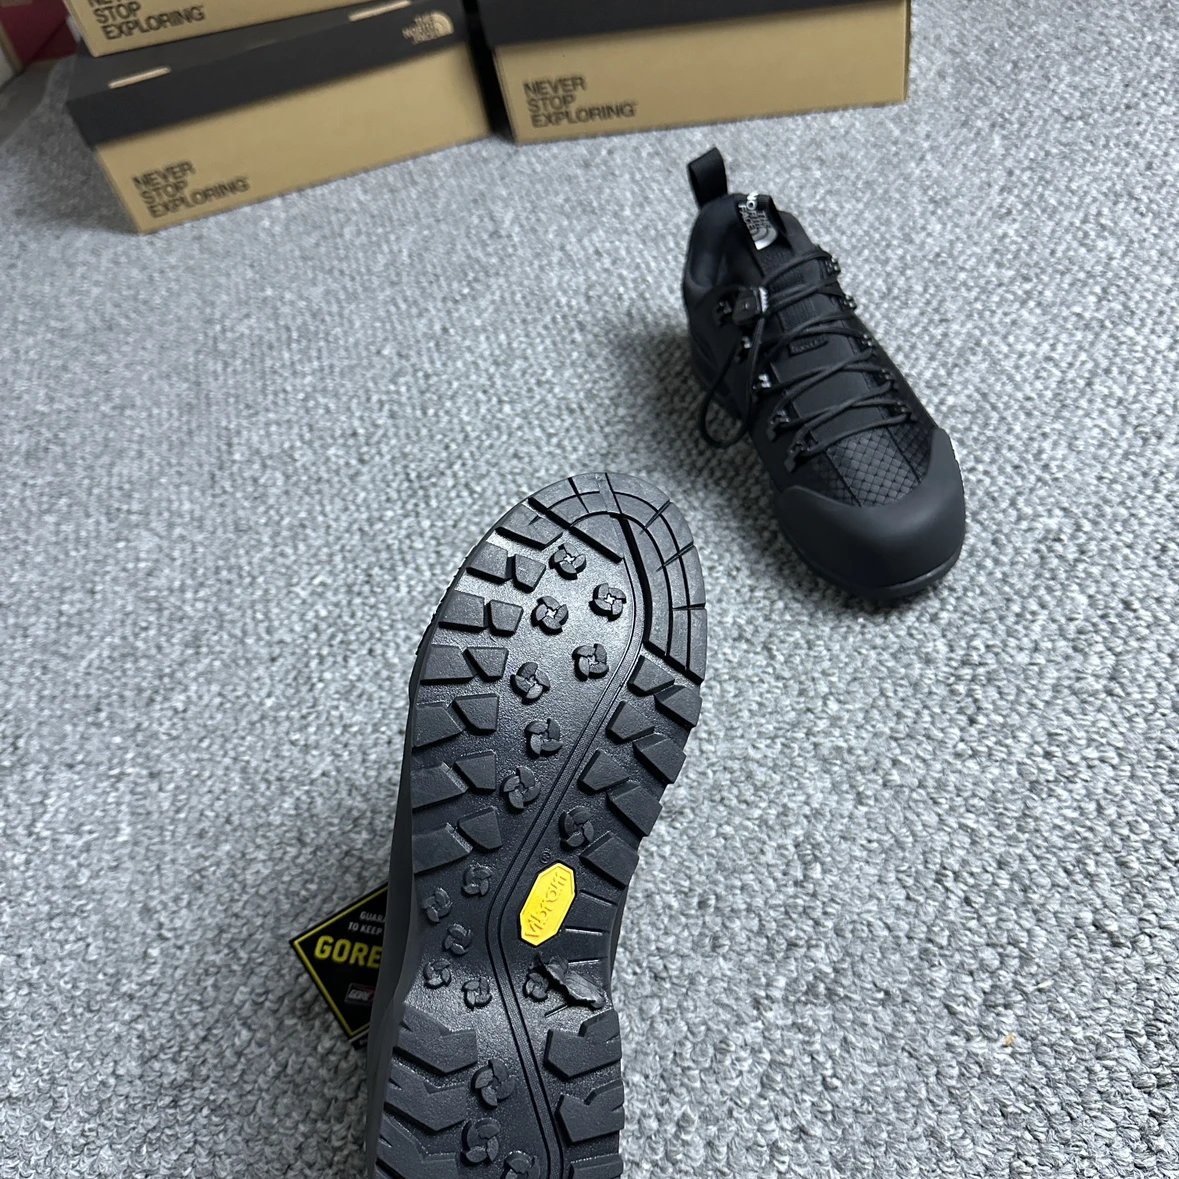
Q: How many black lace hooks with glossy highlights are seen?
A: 10